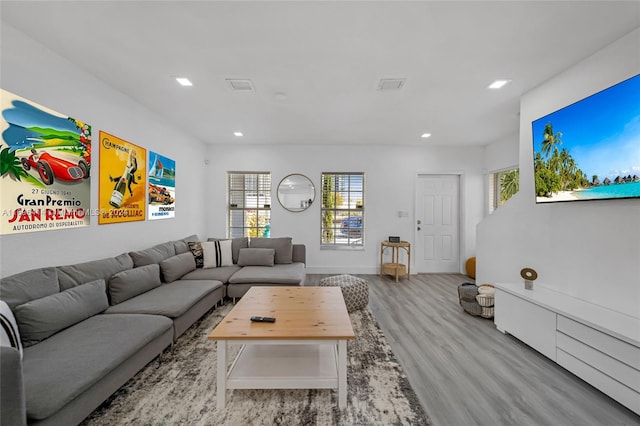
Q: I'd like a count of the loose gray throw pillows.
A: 4